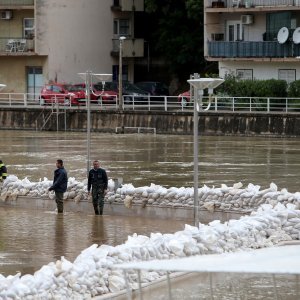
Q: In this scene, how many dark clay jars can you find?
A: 0